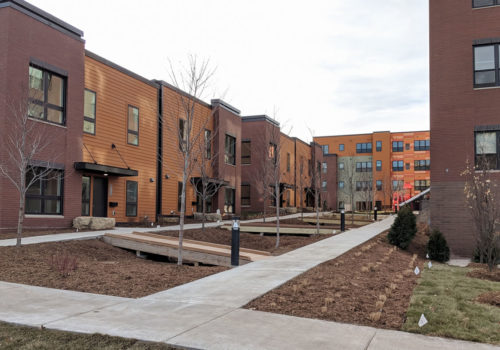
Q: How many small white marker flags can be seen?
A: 4